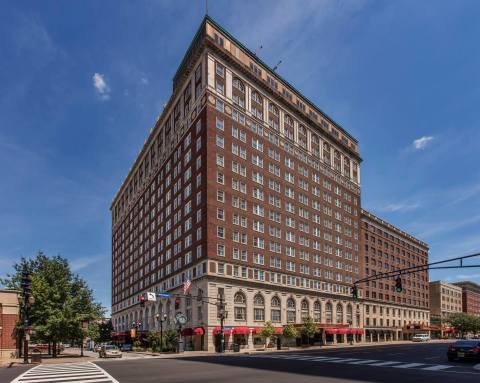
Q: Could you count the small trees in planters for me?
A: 3